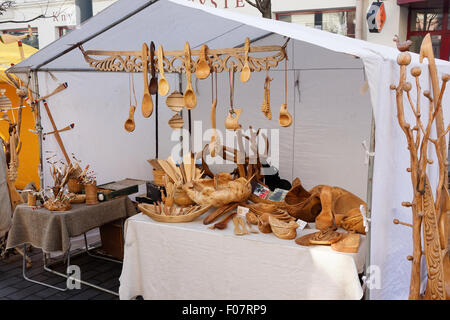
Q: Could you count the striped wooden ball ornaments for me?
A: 2